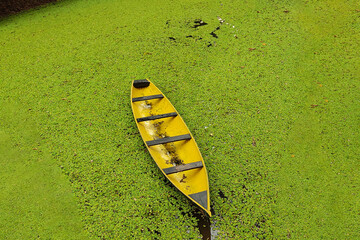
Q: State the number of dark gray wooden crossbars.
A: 4